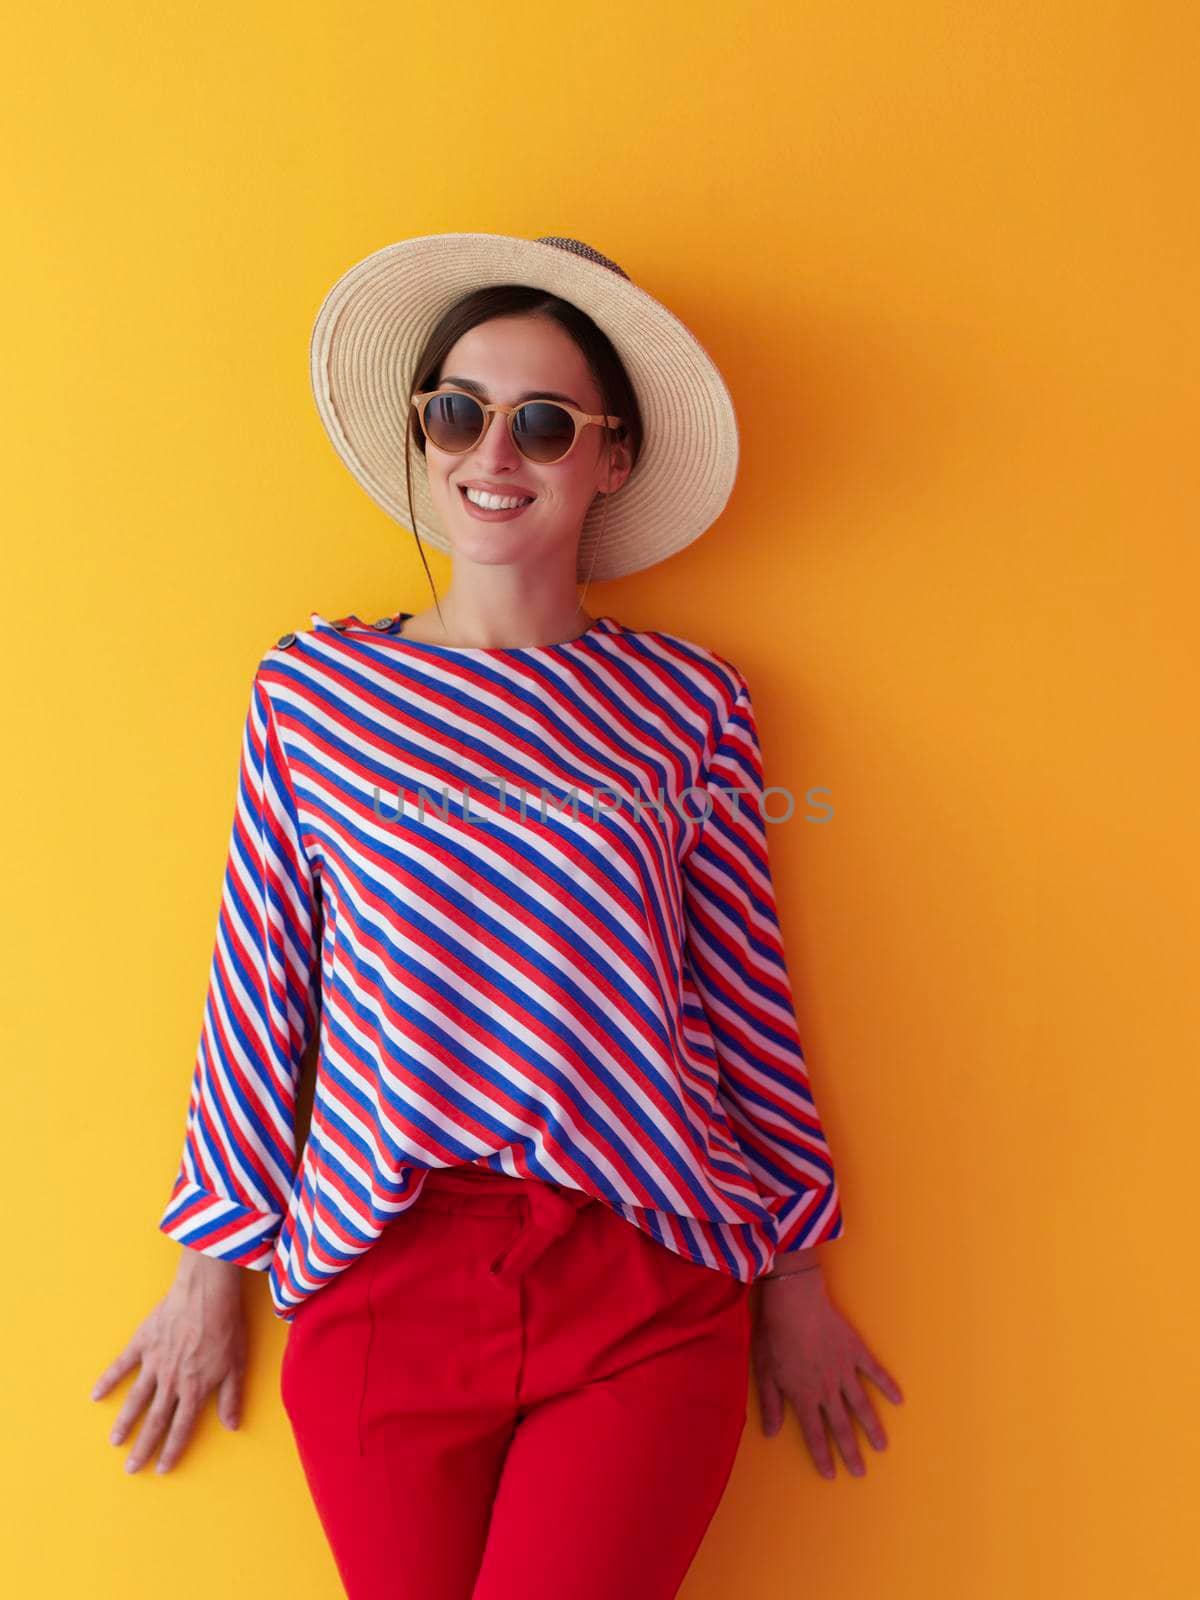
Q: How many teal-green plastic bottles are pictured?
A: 0